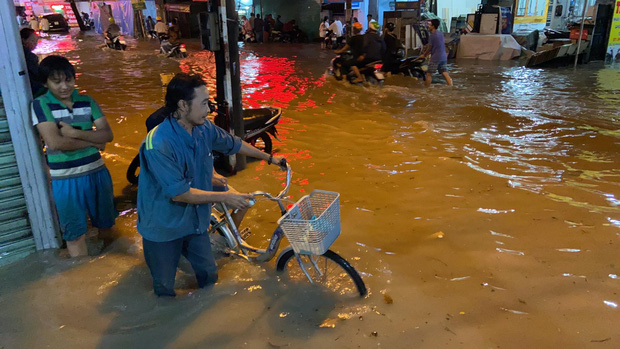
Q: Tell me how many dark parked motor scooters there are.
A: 1